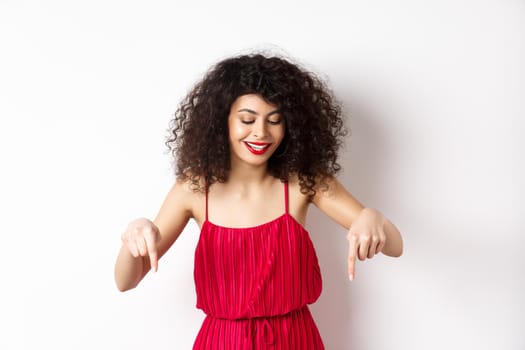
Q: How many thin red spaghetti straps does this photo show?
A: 2